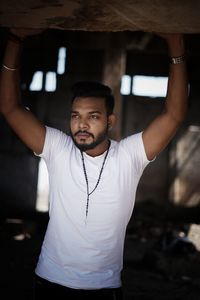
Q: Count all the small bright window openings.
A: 5